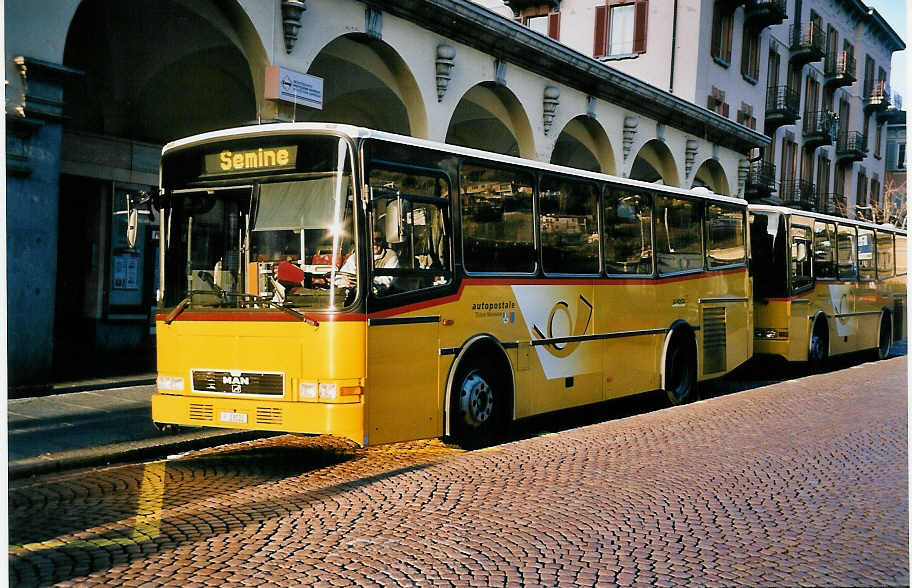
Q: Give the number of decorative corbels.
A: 6